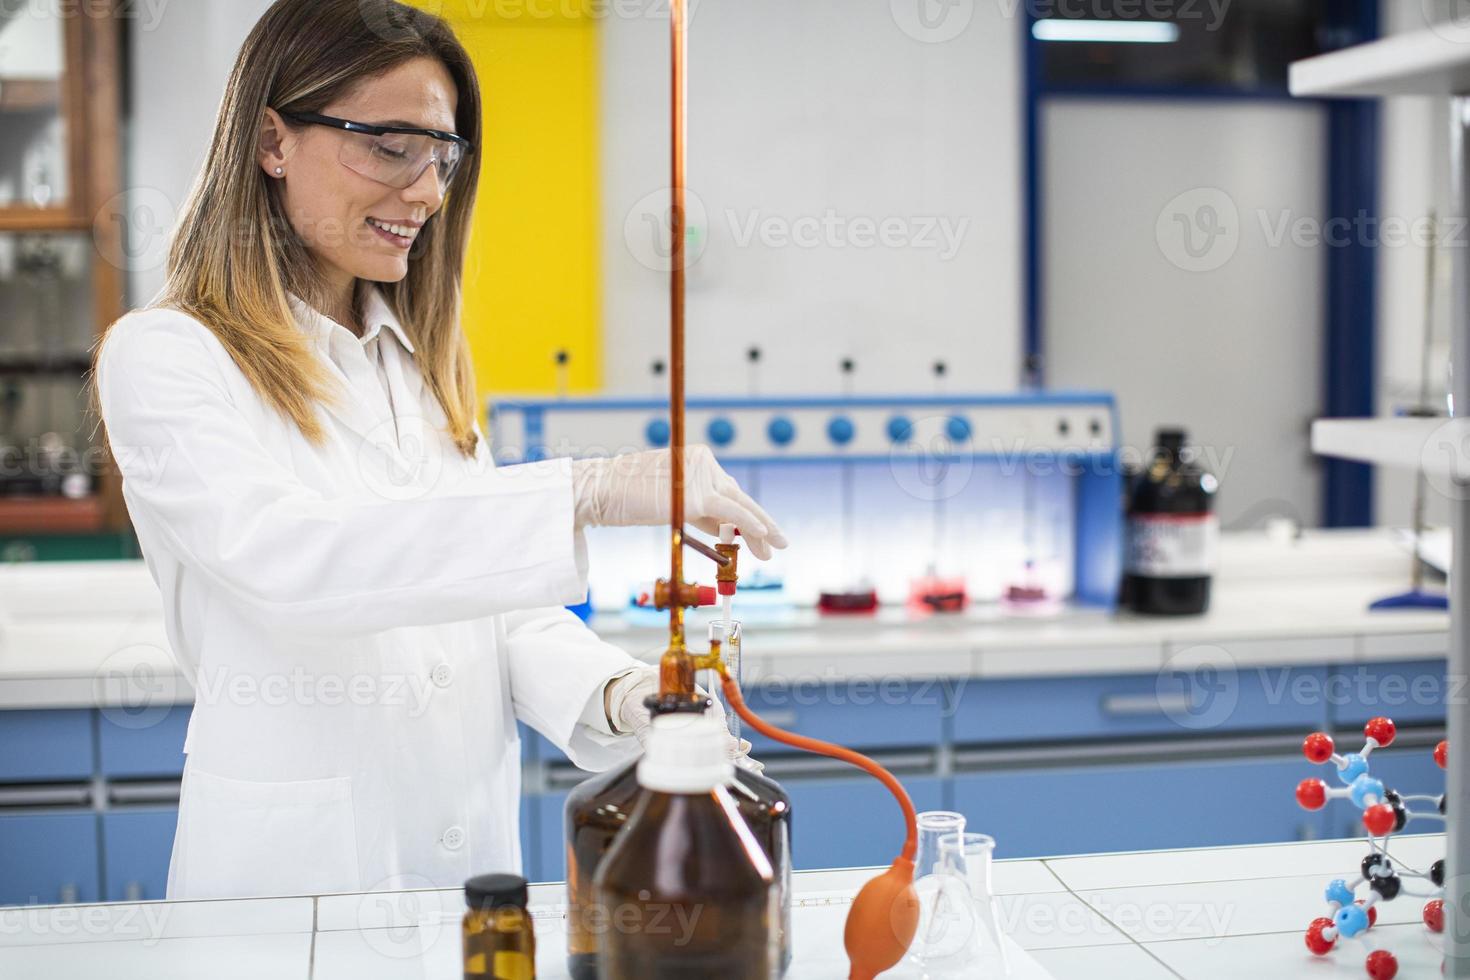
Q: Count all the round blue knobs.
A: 6